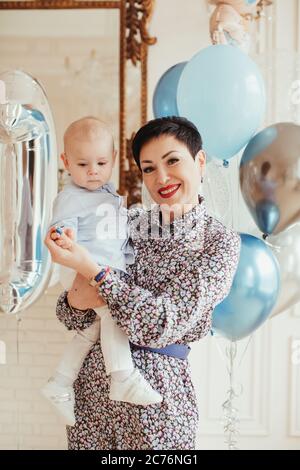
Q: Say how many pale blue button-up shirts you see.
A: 1